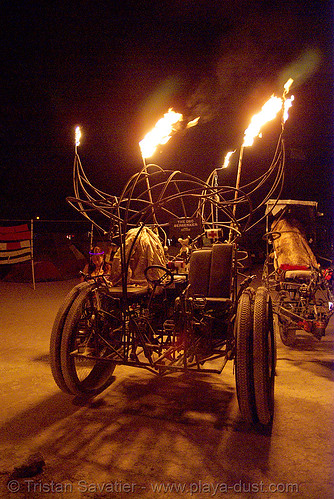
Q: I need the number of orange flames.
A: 5